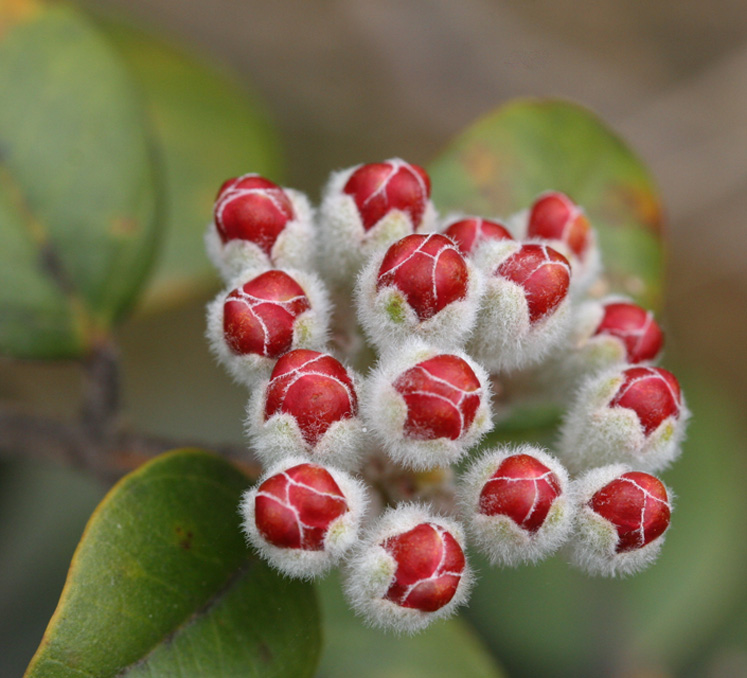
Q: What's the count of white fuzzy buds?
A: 15